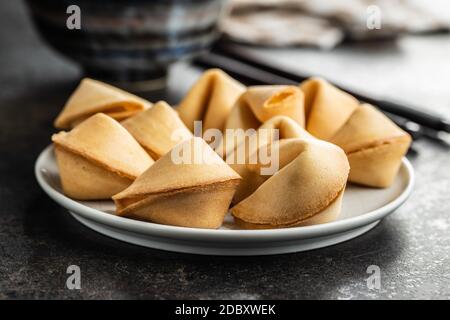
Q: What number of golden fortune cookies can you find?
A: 10